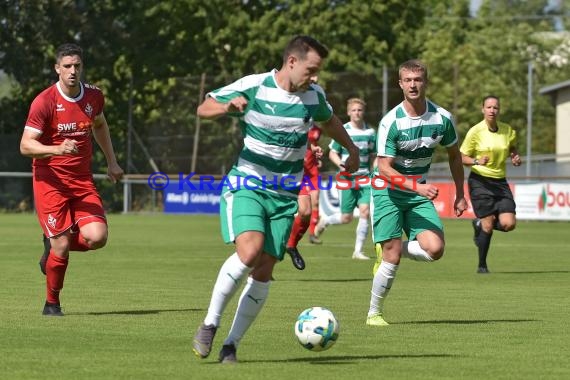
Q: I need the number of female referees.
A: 1